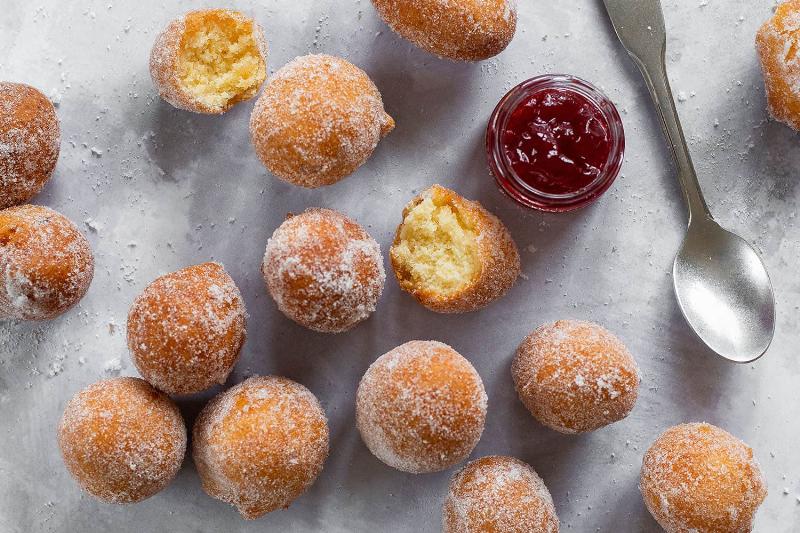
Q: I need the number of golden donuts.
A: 15